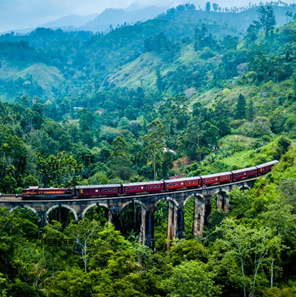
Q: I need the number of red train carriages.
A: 6